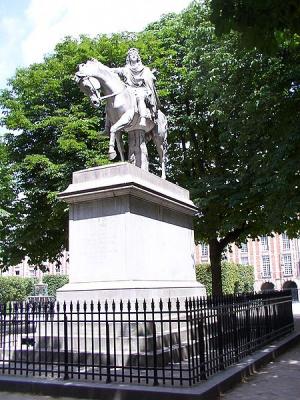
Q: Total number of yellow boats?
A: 0